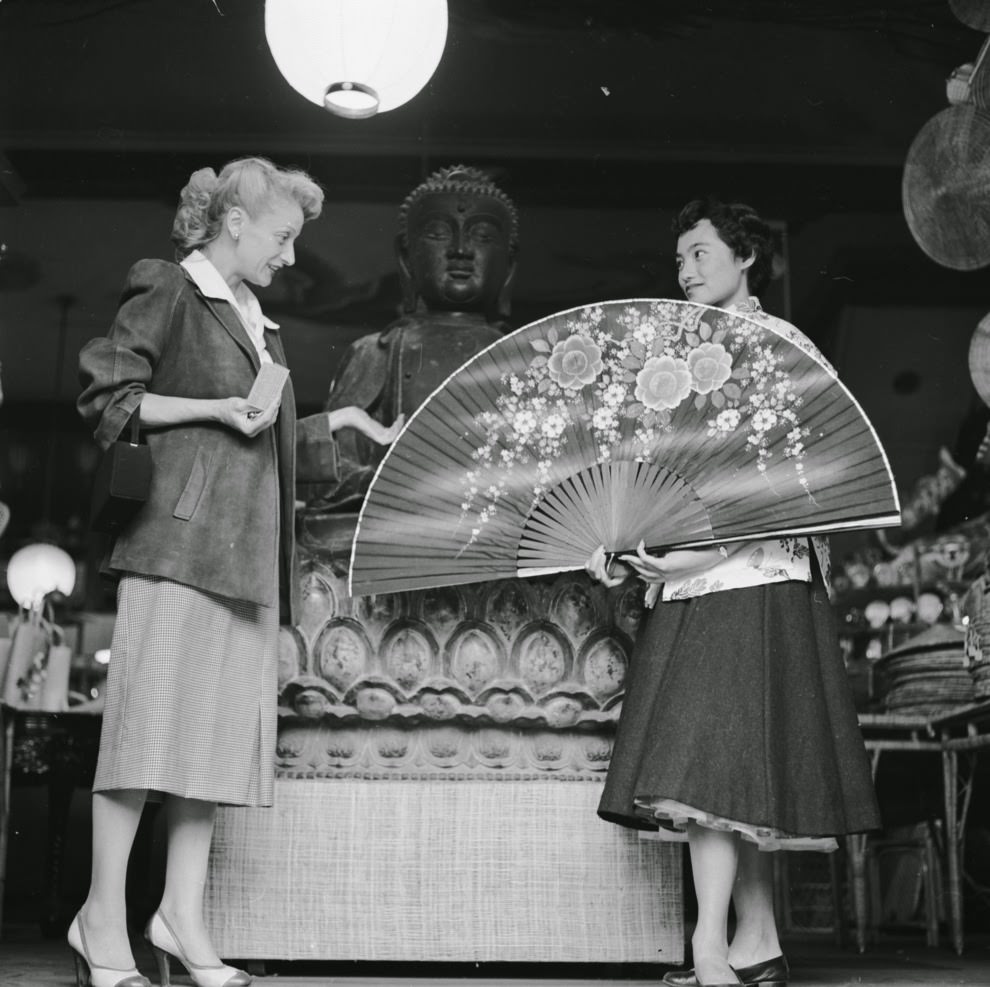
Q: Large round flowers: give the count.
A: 3